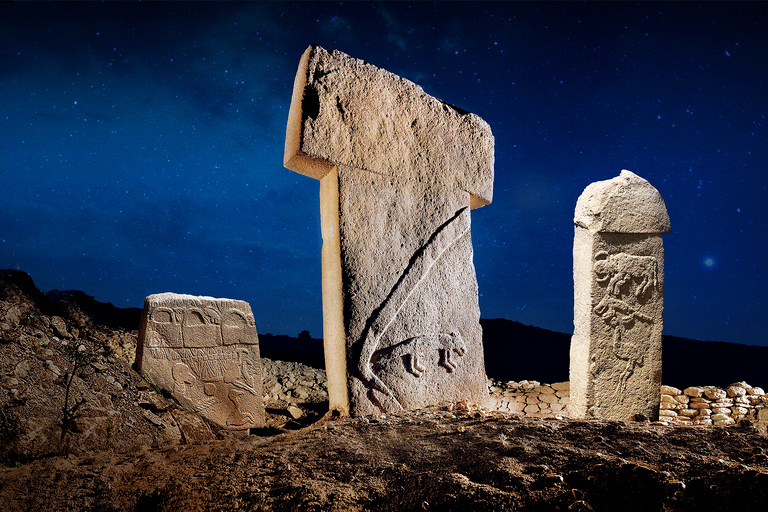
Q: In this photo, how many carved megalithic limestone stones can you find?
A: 3